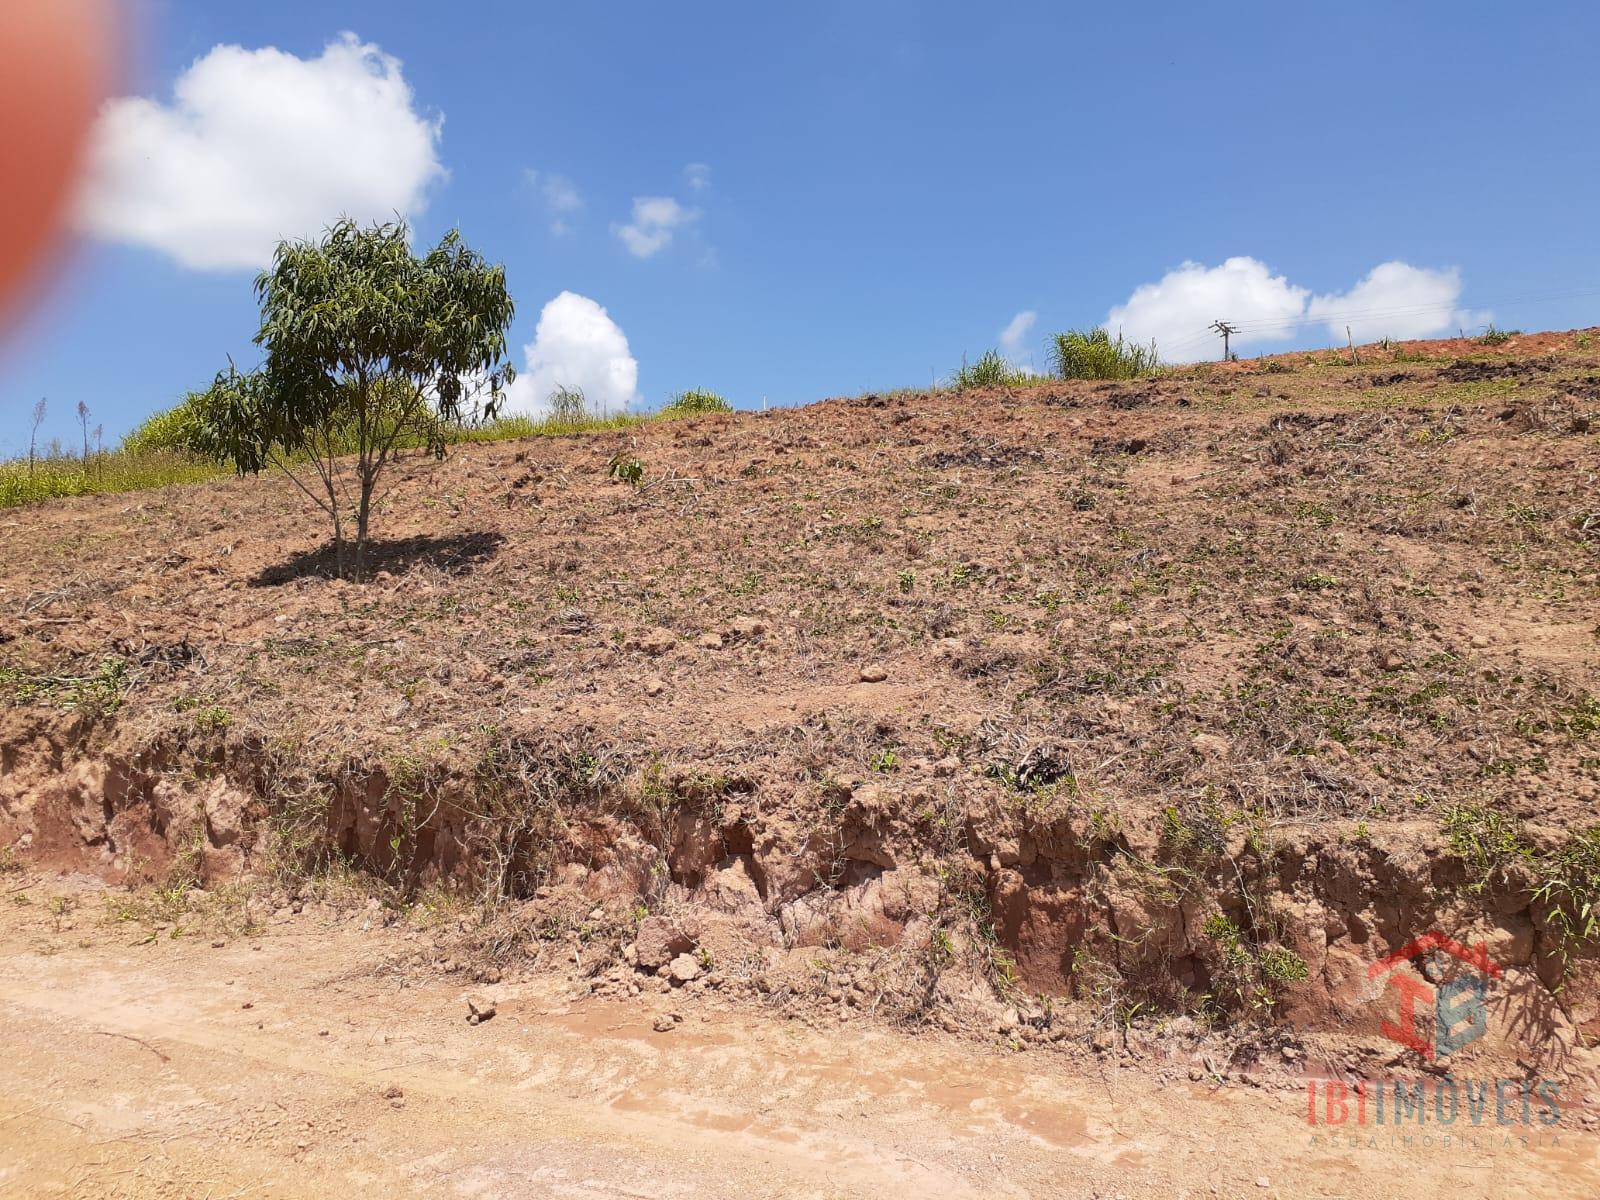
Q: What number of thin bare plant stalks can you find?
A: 3